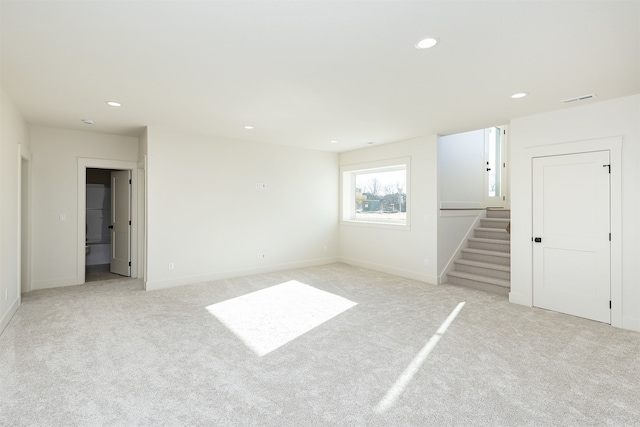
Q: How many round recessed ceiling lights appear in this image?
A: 5